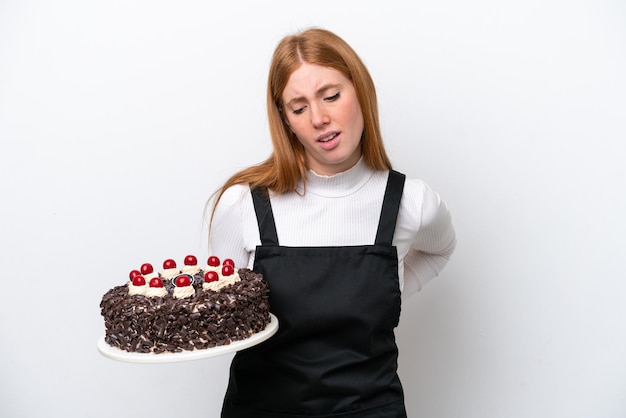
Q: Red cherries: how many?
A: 11